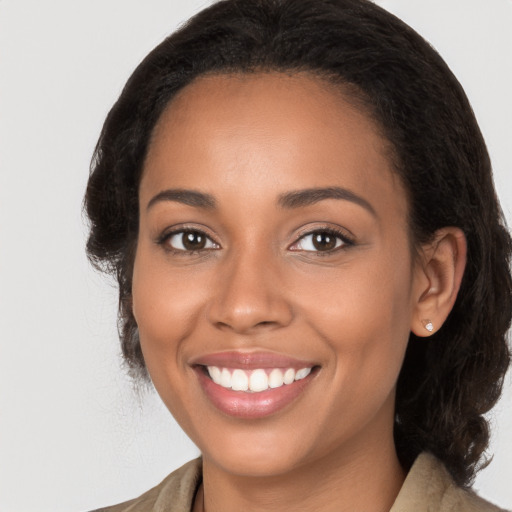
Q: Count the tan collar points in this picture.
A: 2